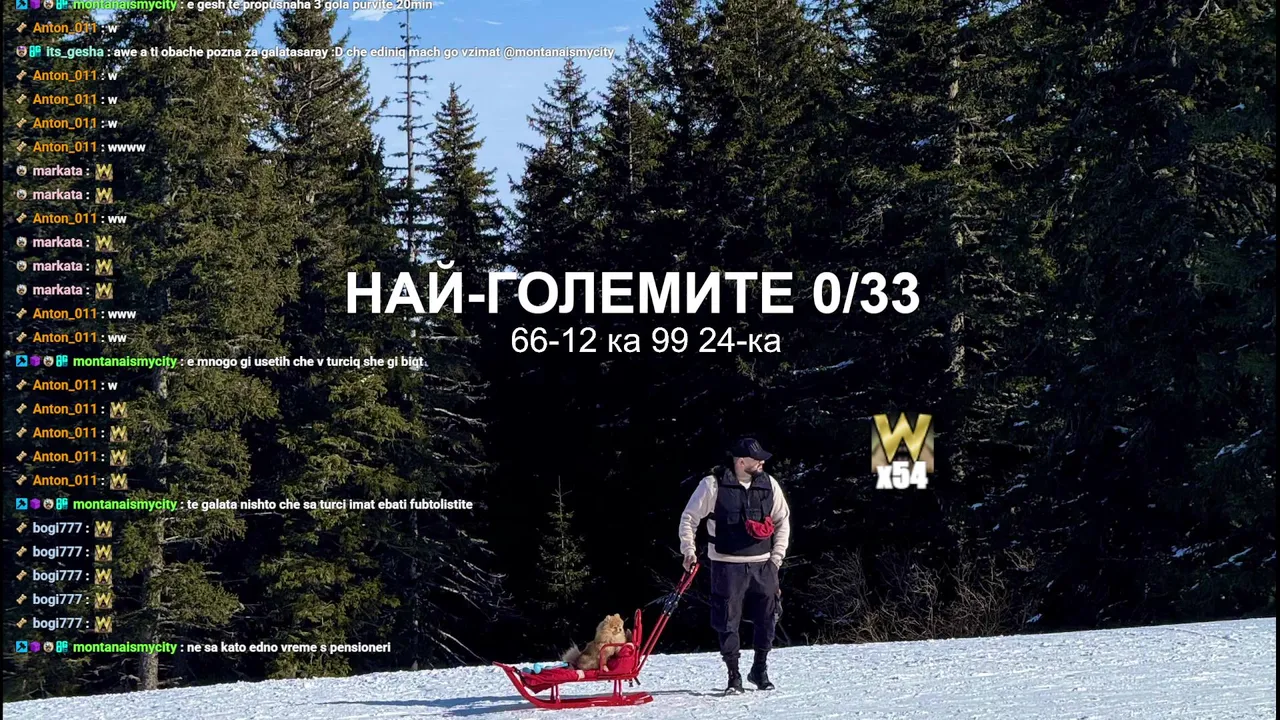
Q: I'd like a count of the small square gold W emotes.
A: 14